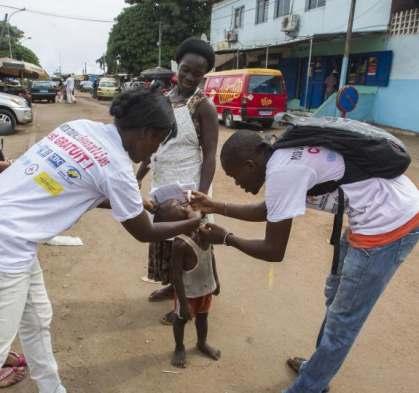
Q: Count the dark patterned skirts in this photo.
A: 1